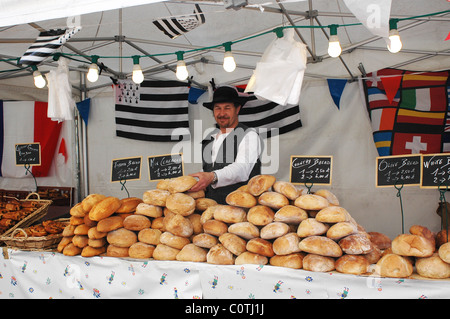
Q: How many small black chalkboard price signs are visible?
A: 6